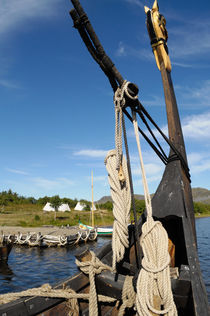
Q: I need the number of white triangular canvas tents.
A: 4